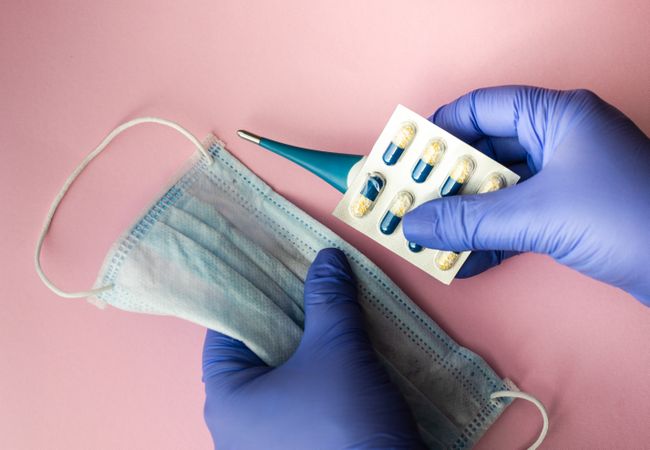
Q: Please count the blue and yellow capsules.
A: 8